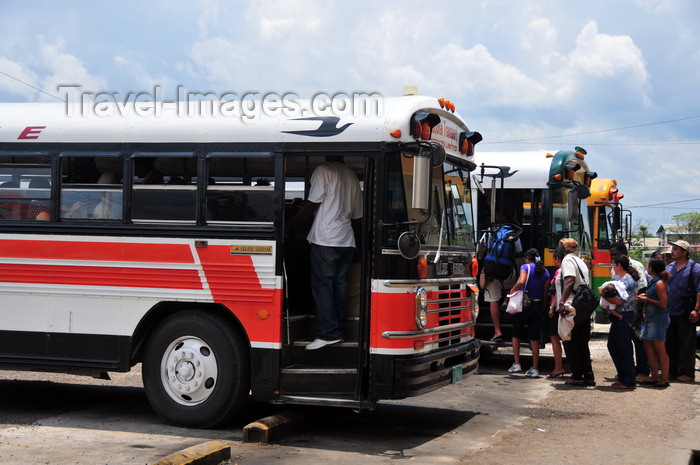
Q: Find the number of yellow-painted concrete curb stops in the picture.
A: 2